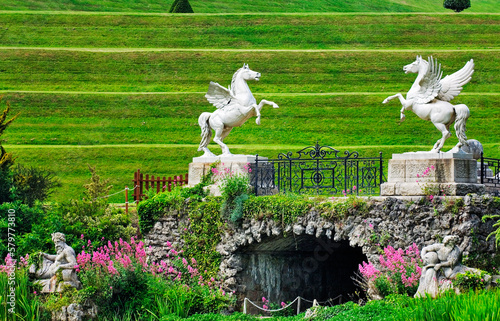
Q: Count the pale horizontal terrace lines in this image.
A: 4